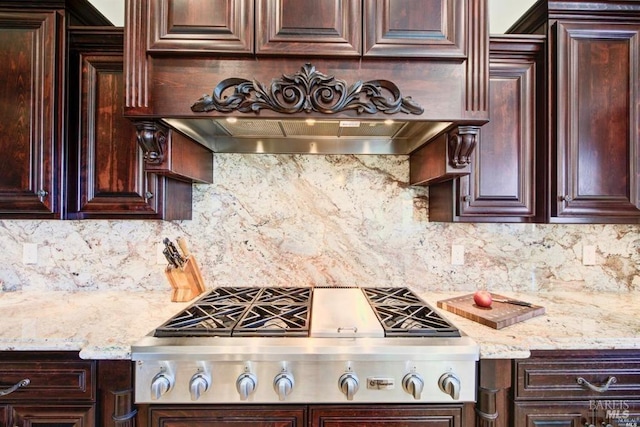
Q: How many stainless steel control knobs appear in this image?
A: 7